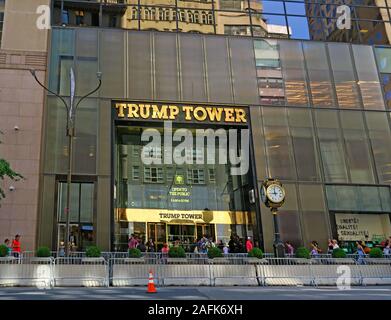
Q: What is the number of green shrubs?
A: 10